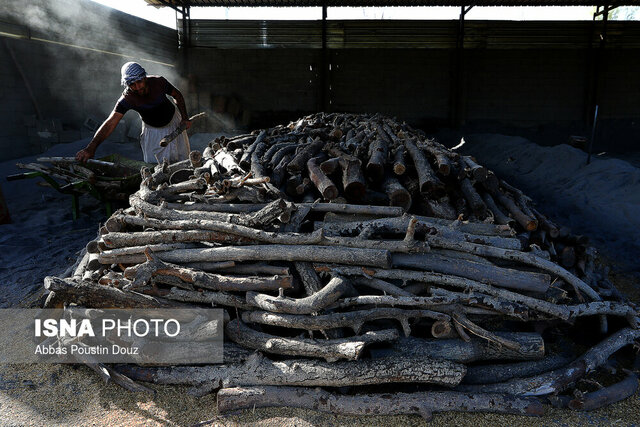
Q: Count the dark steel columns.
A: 4